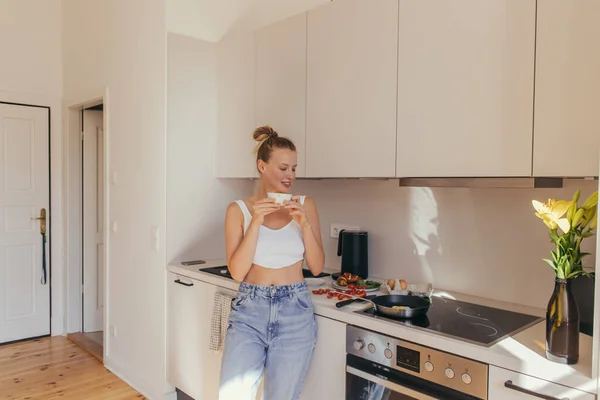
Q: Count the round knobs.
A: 6